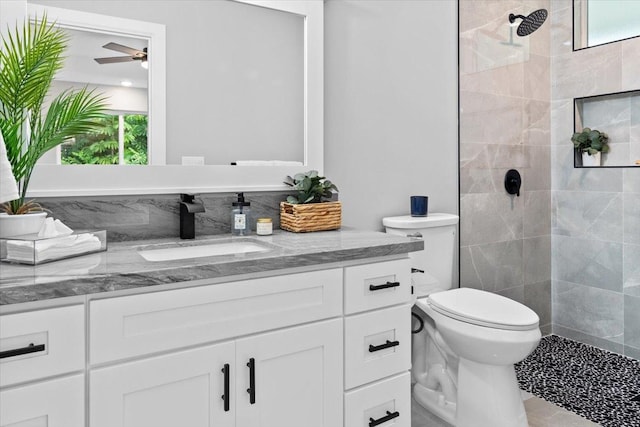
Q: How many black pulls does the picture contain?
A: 6